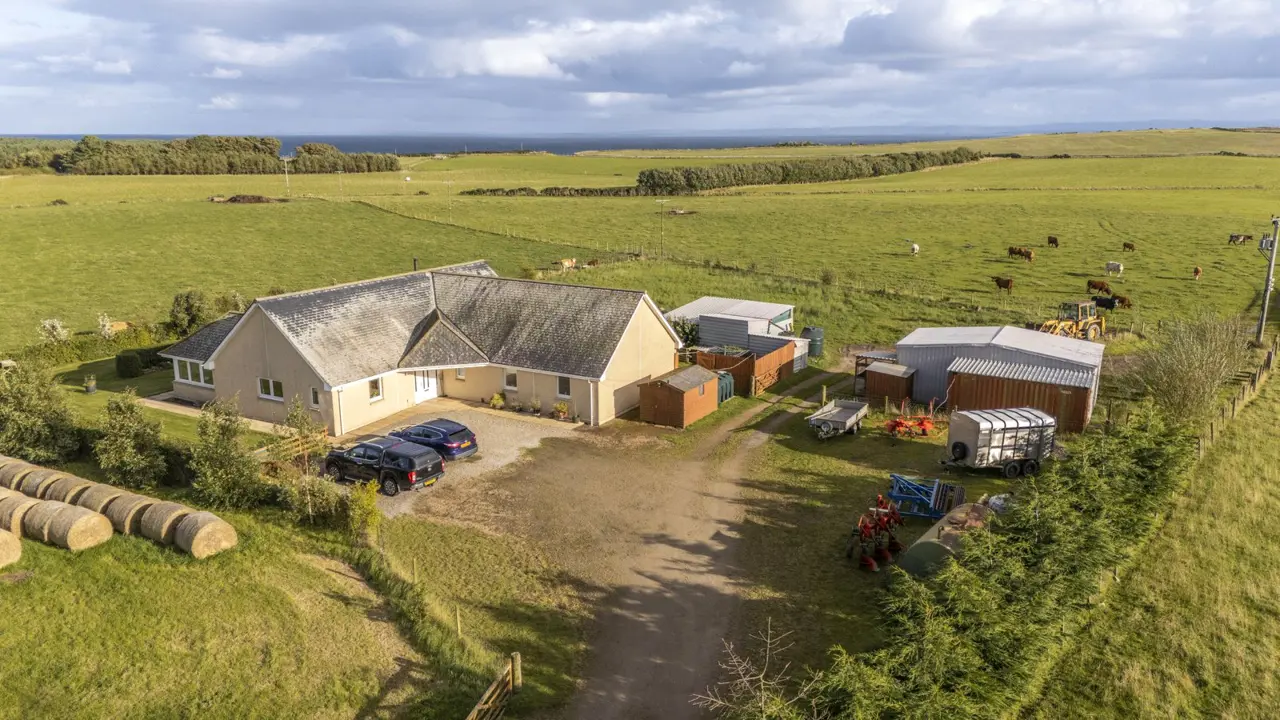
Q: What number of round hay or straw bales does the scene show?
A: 13